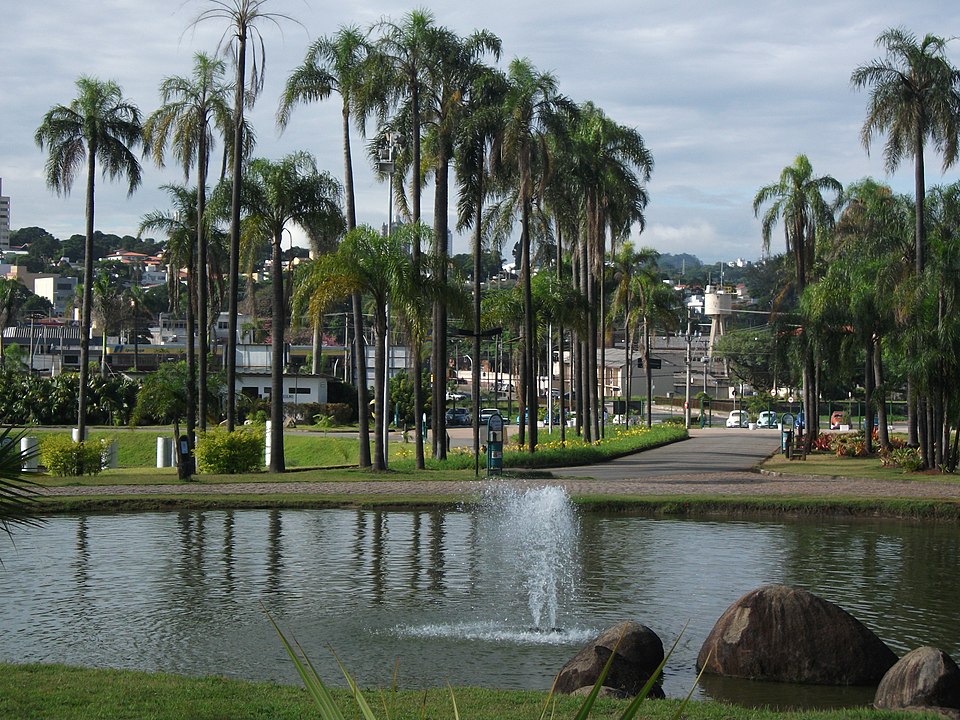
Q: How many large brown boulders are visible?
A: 3